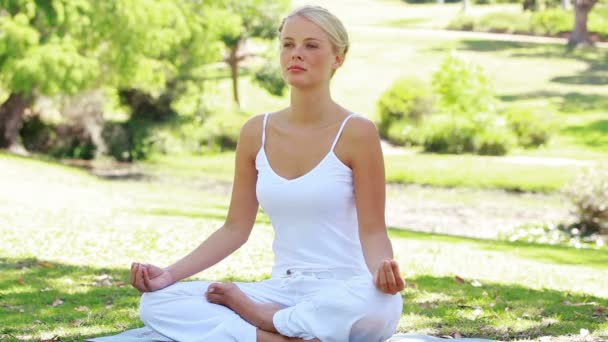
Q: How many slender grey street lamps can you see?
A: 0